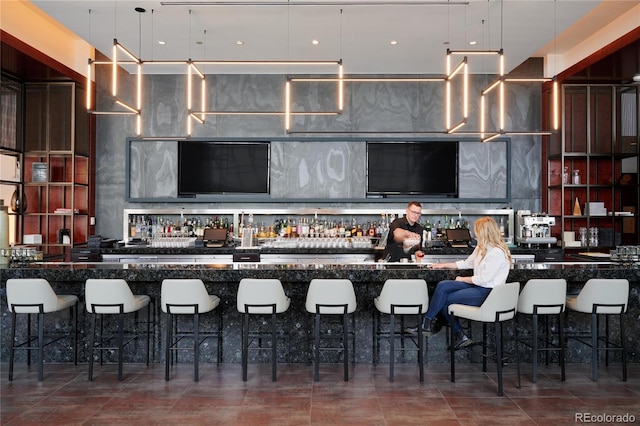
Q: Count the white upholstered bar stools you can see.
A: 9